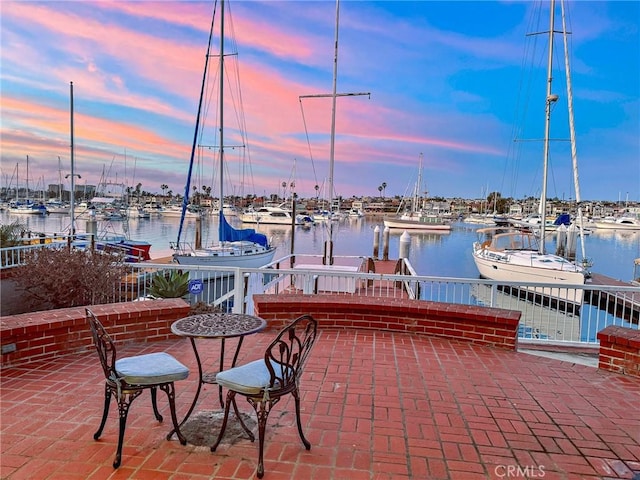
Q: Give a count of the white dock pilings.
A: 5